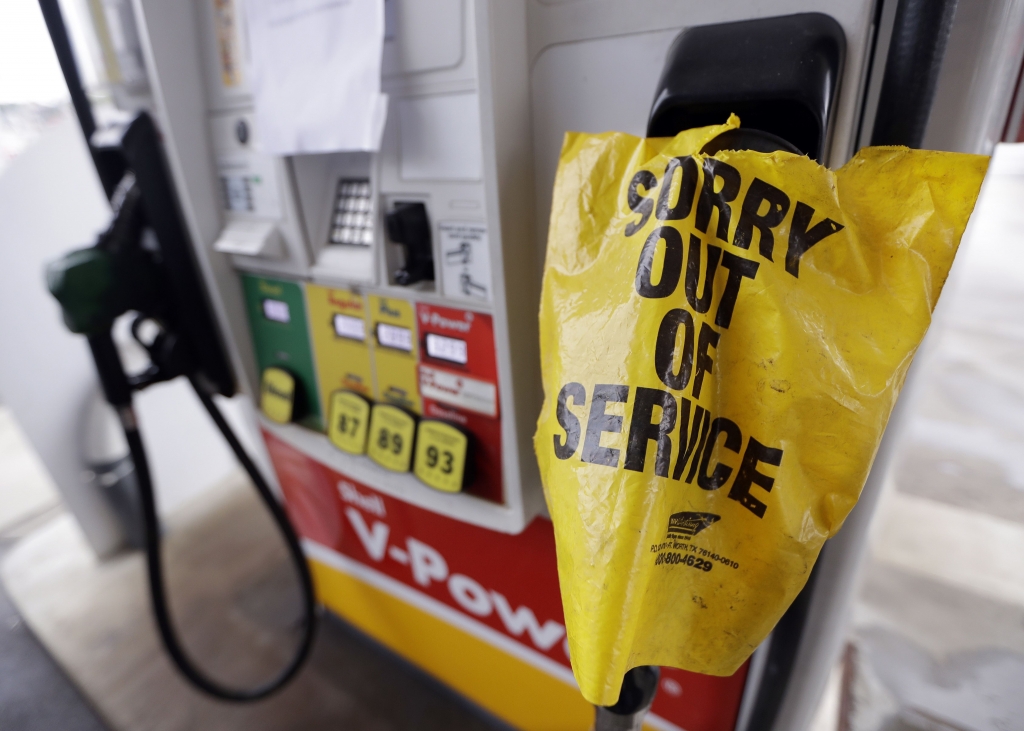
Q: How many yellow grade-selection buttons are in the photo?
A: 4